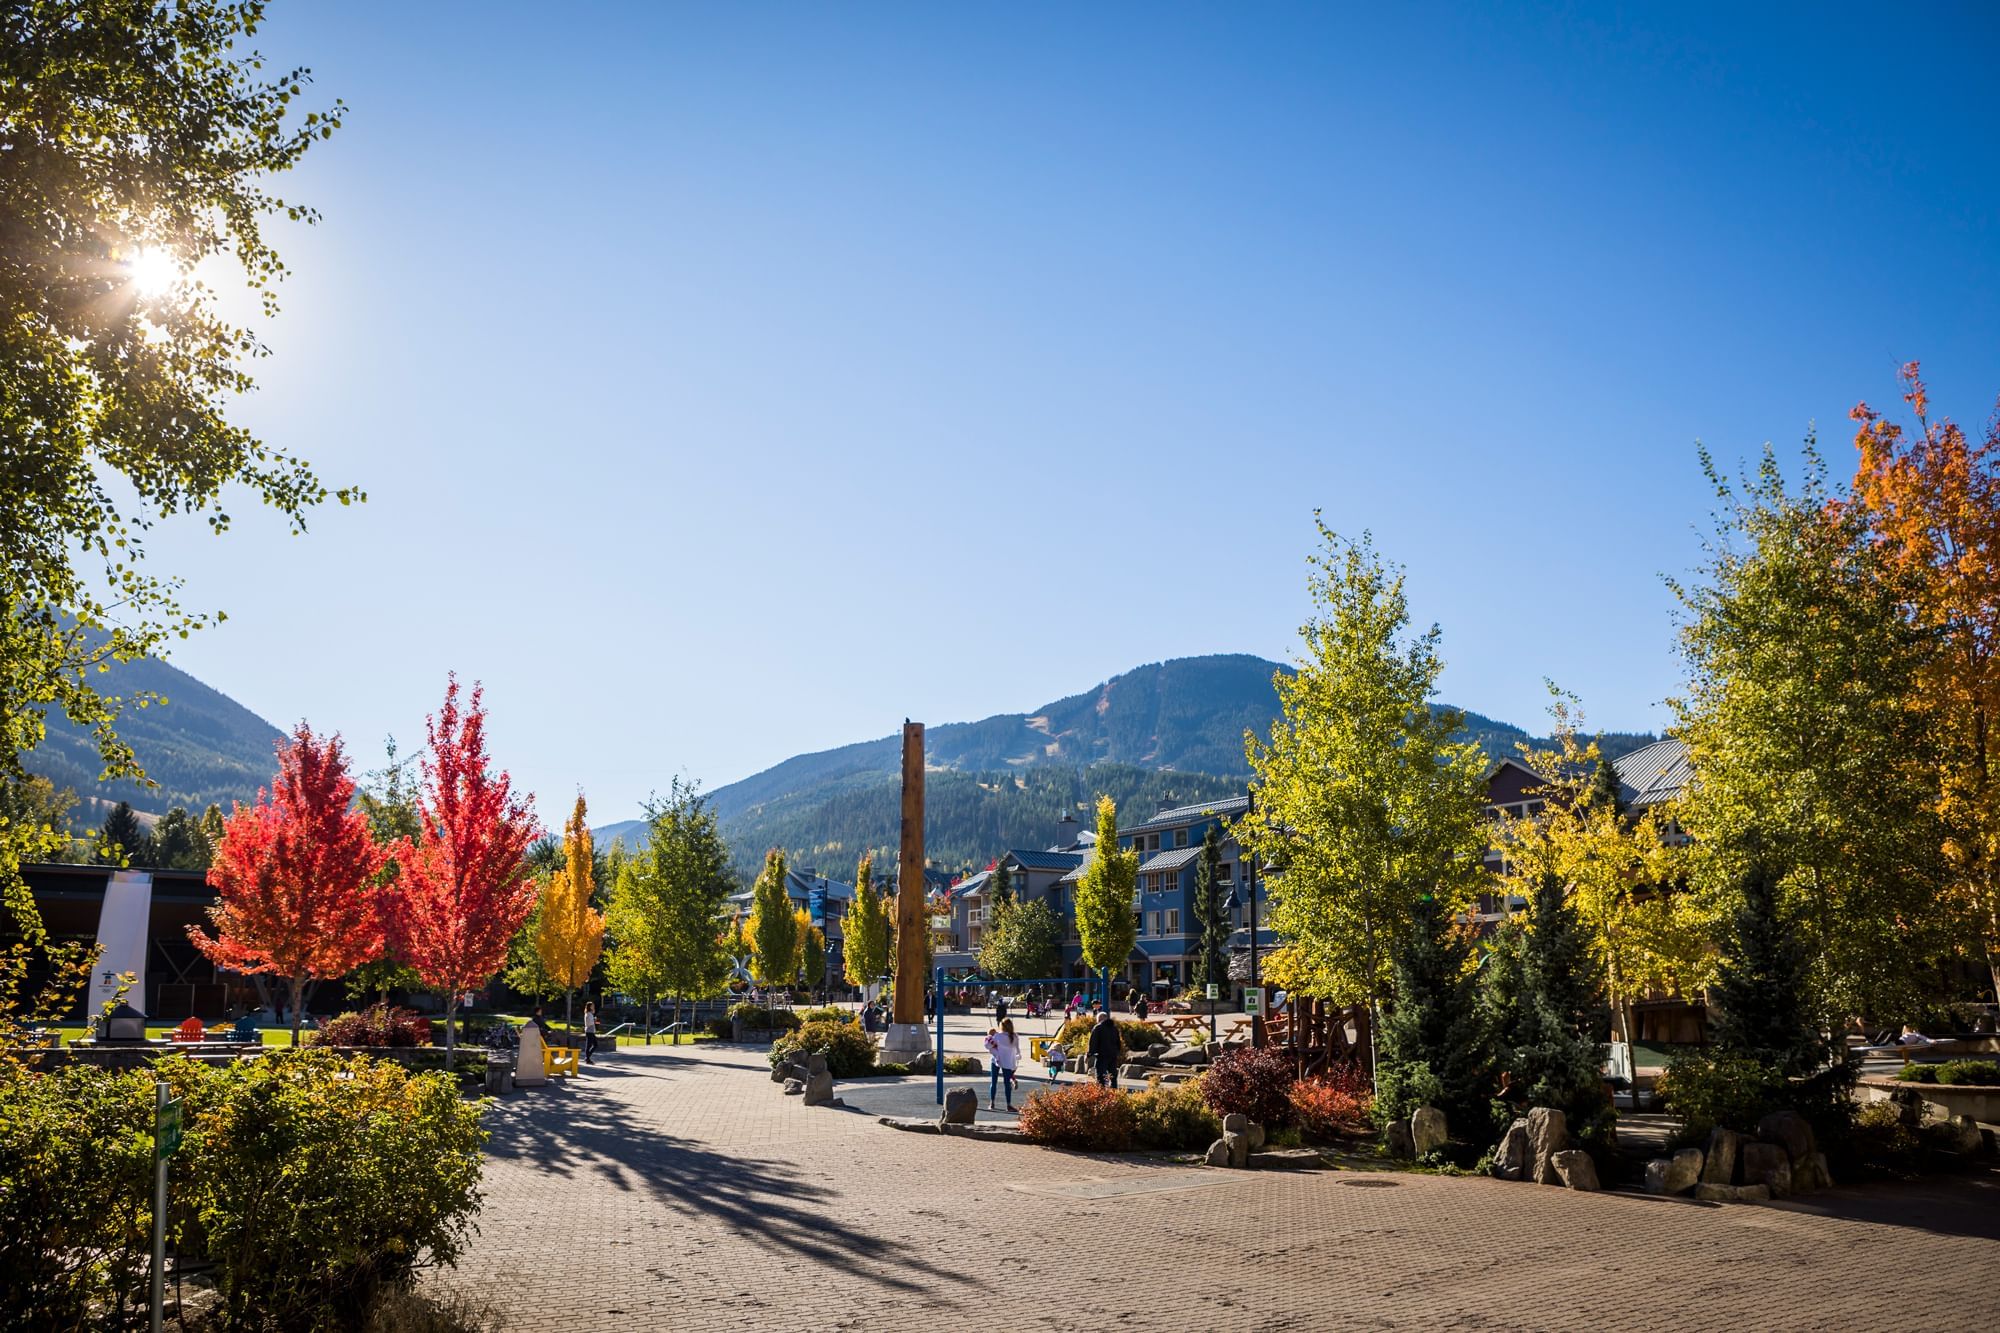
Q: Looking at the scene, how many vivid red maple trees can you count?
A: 2